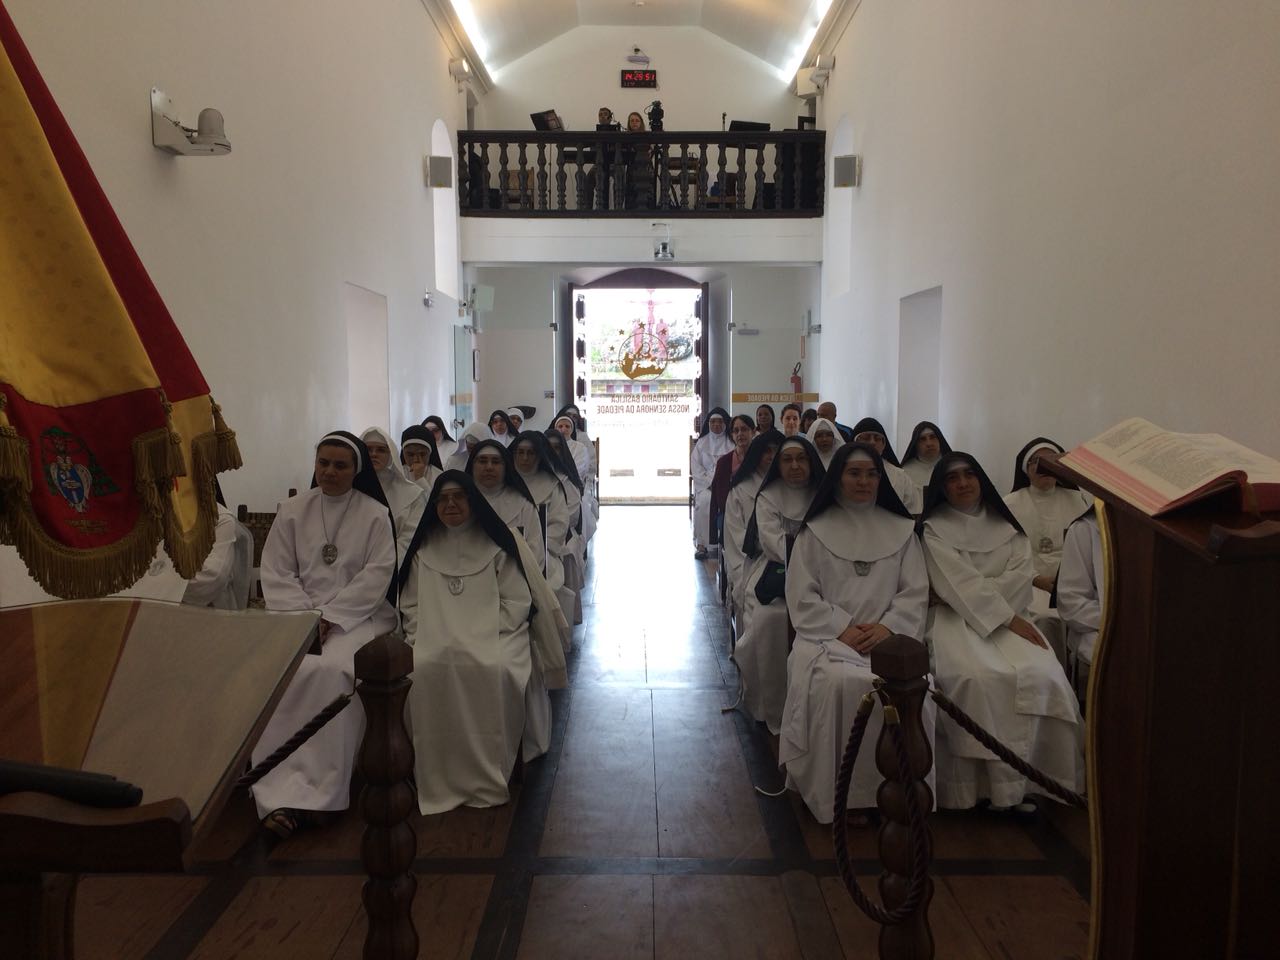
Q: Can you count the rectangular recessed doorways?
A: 2